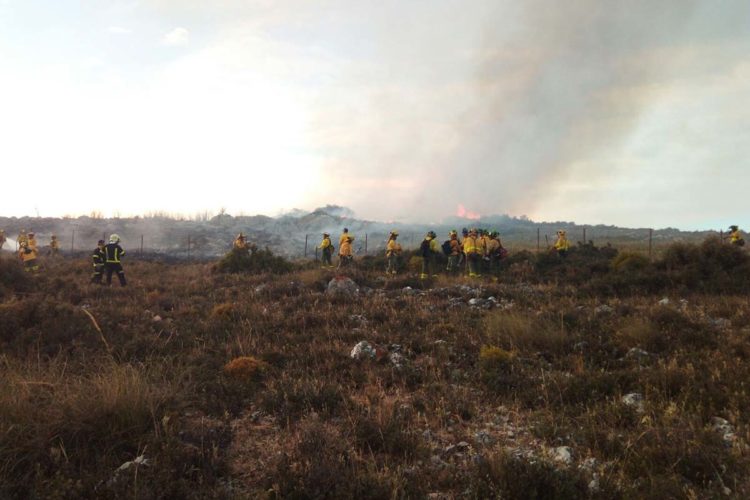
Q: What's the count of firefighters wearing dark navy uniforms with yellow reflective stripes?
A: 2